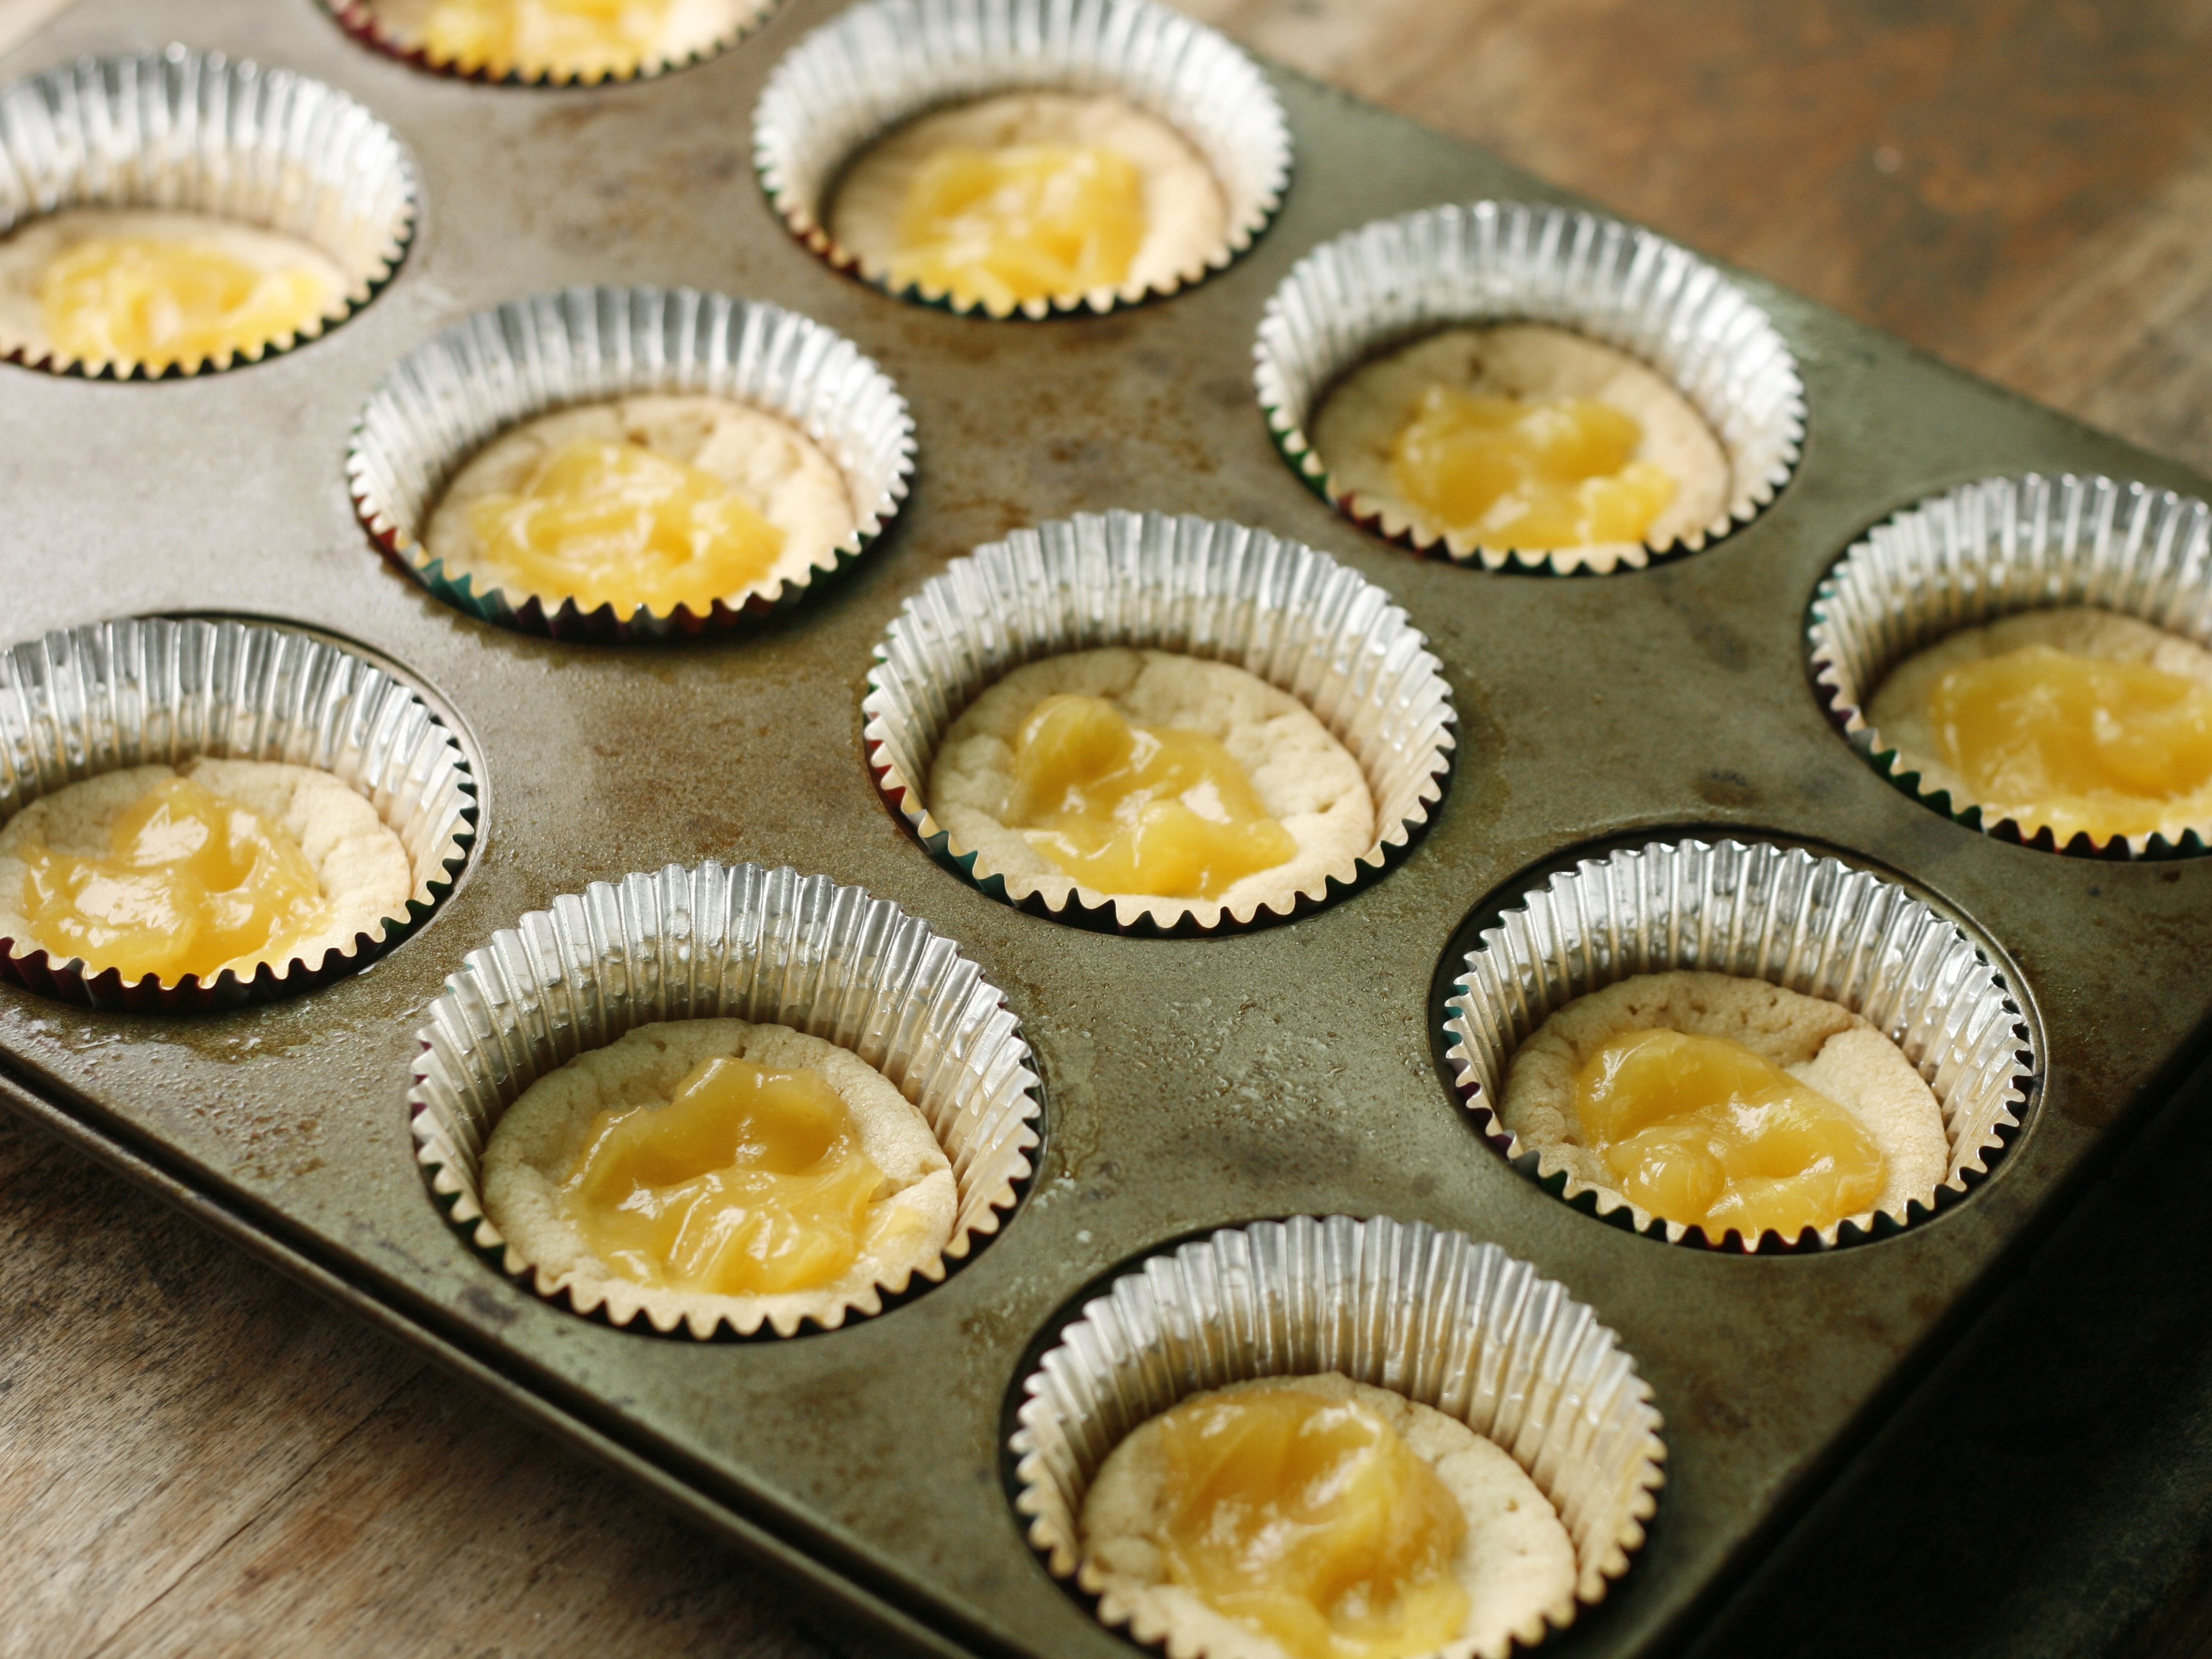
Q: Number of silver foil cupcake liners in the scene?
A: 11